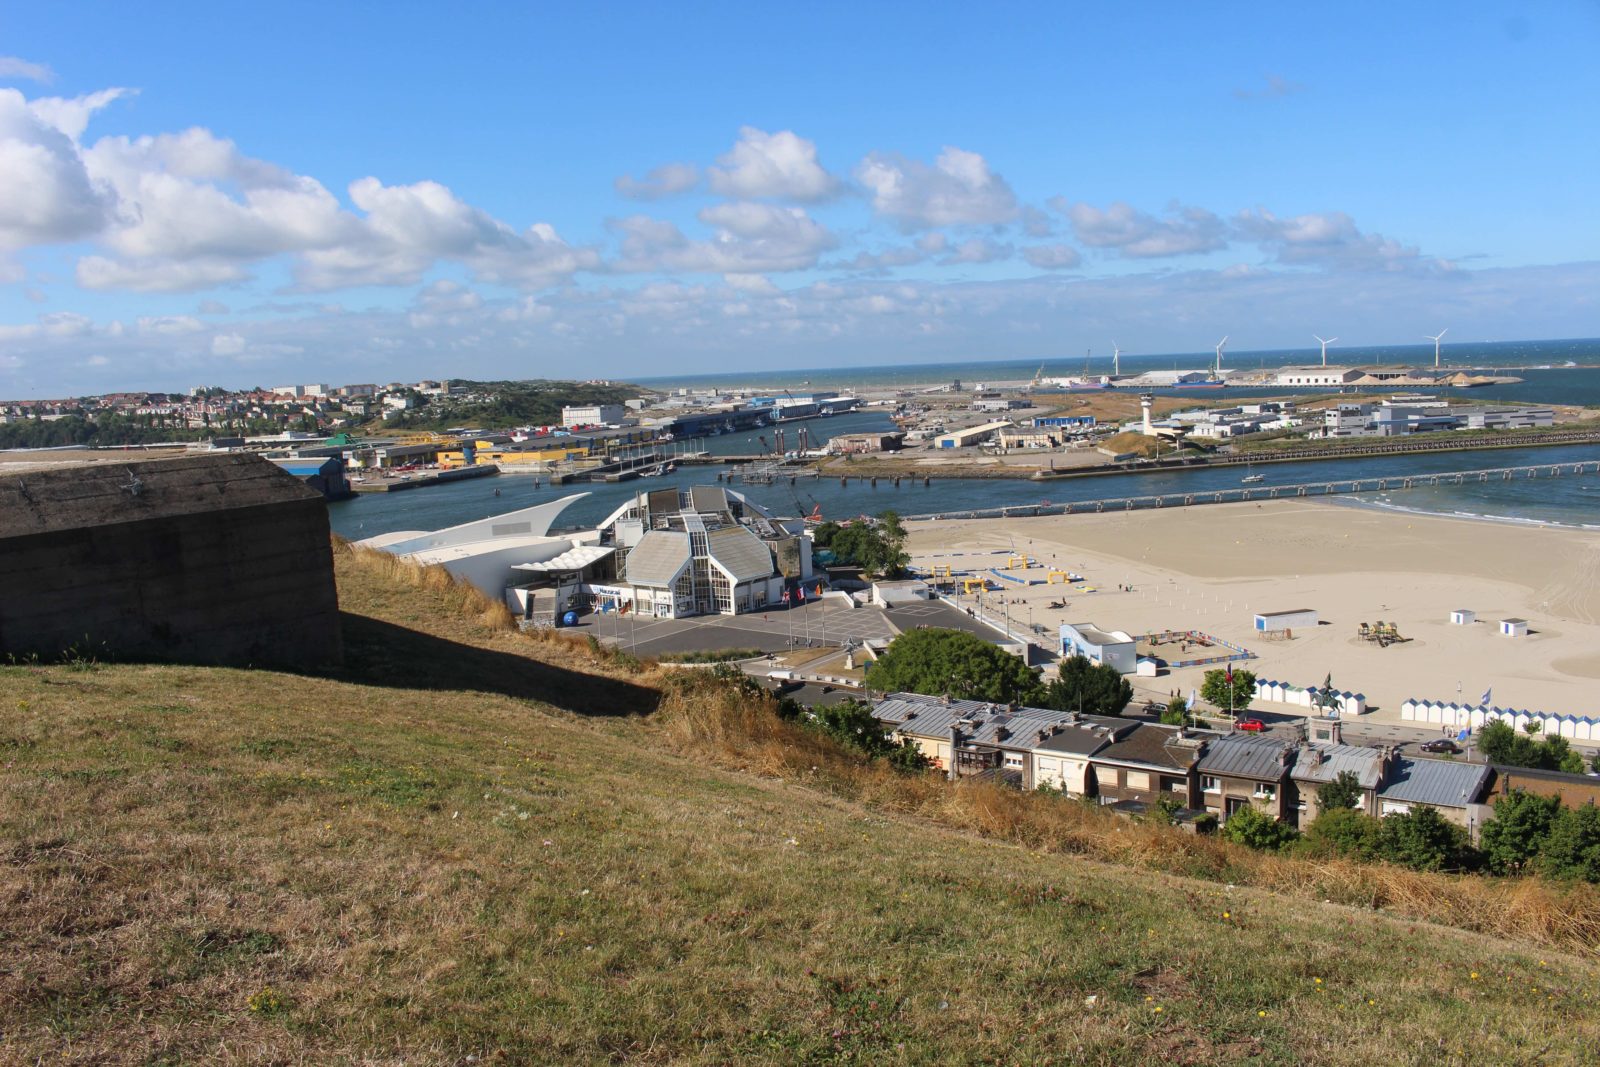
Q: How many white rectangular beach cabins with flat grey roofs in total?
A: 3